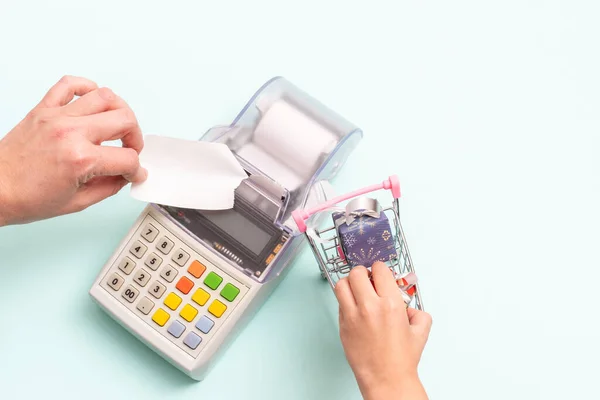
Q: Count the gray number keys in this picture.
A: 11